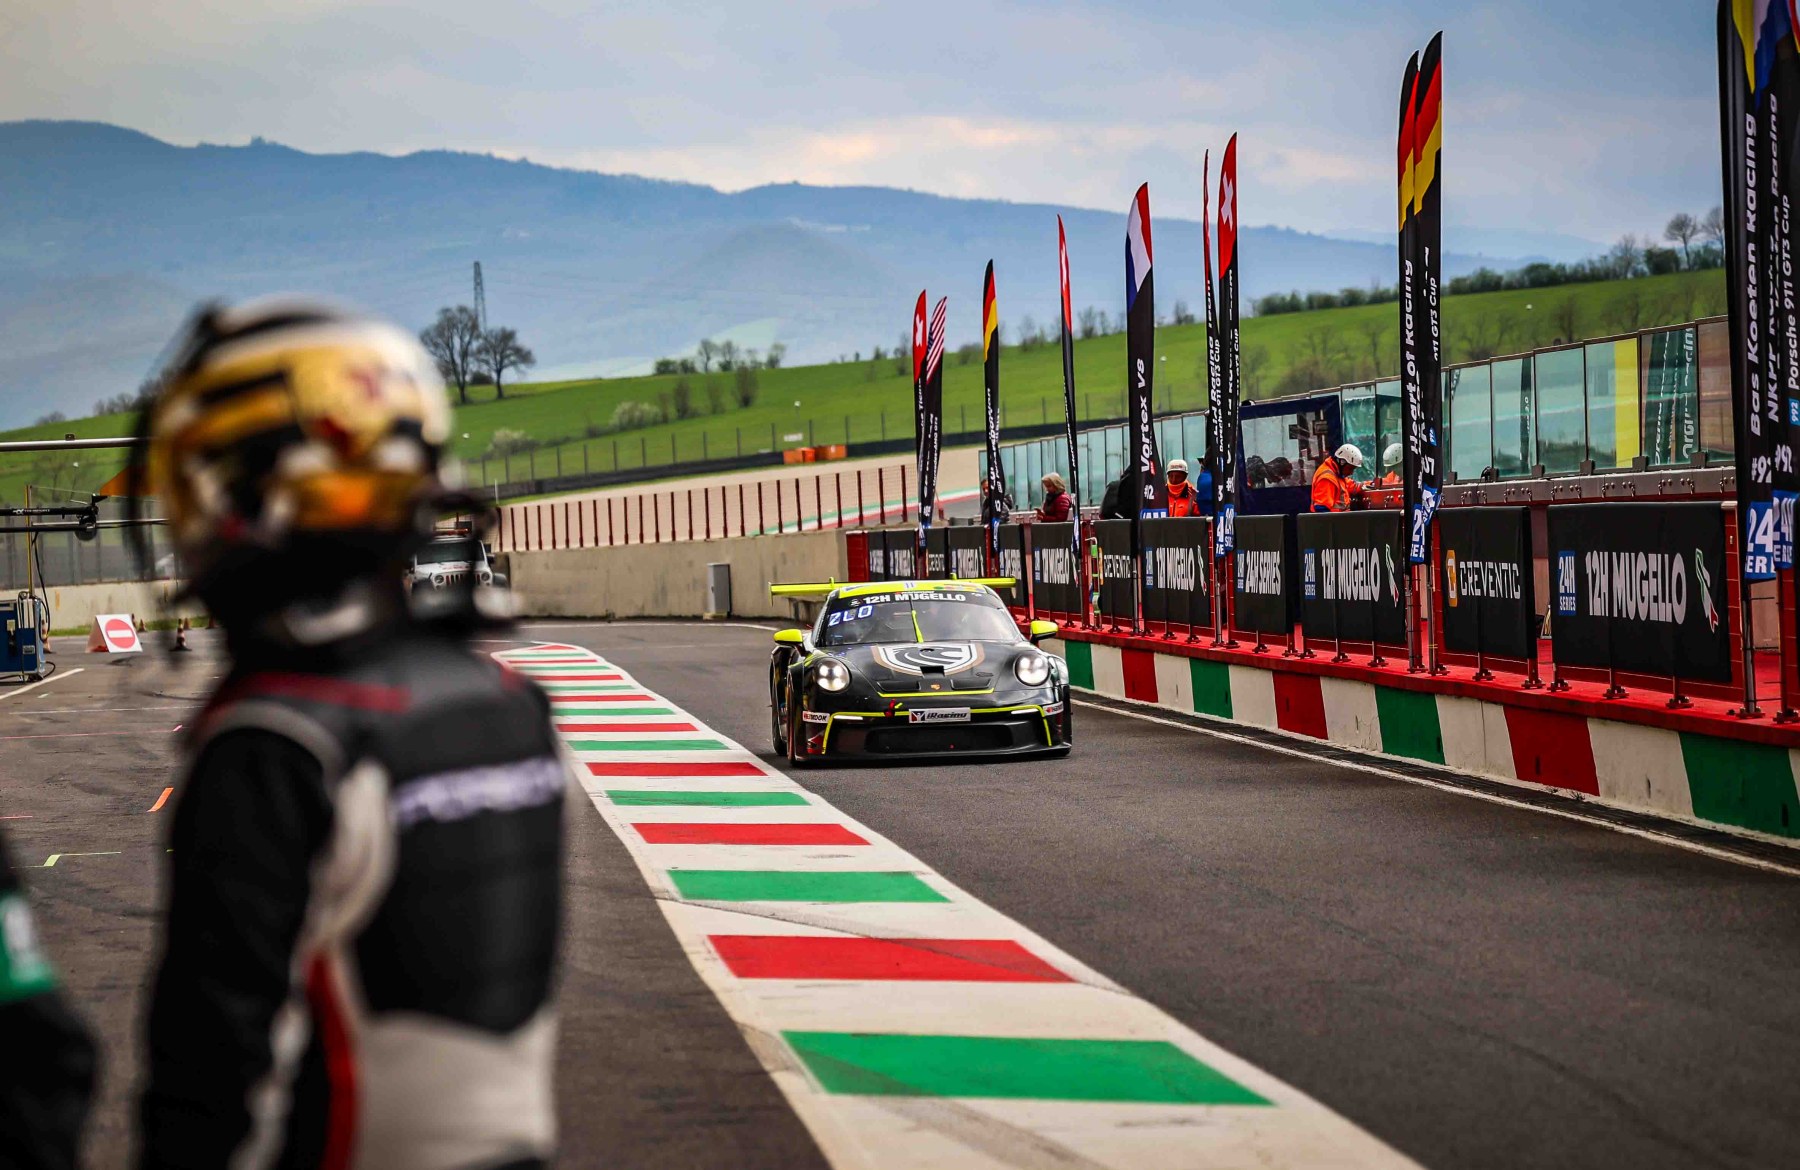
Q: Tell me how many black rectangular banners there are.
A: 12